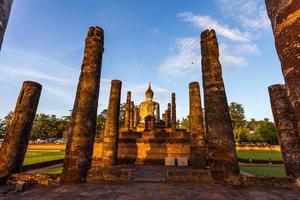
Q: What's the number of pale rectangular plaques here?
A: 2